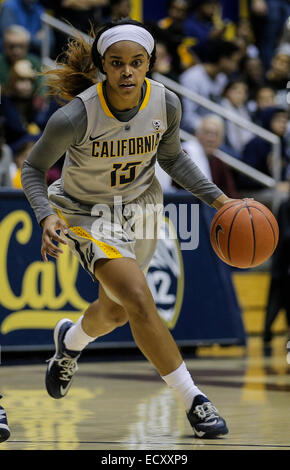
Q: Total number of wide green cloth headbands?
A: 0